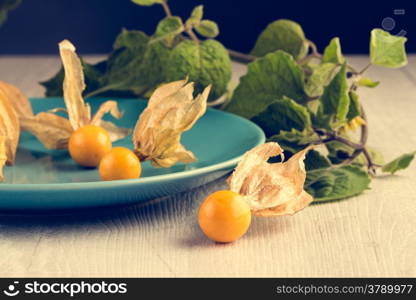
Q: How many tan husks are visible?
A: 4